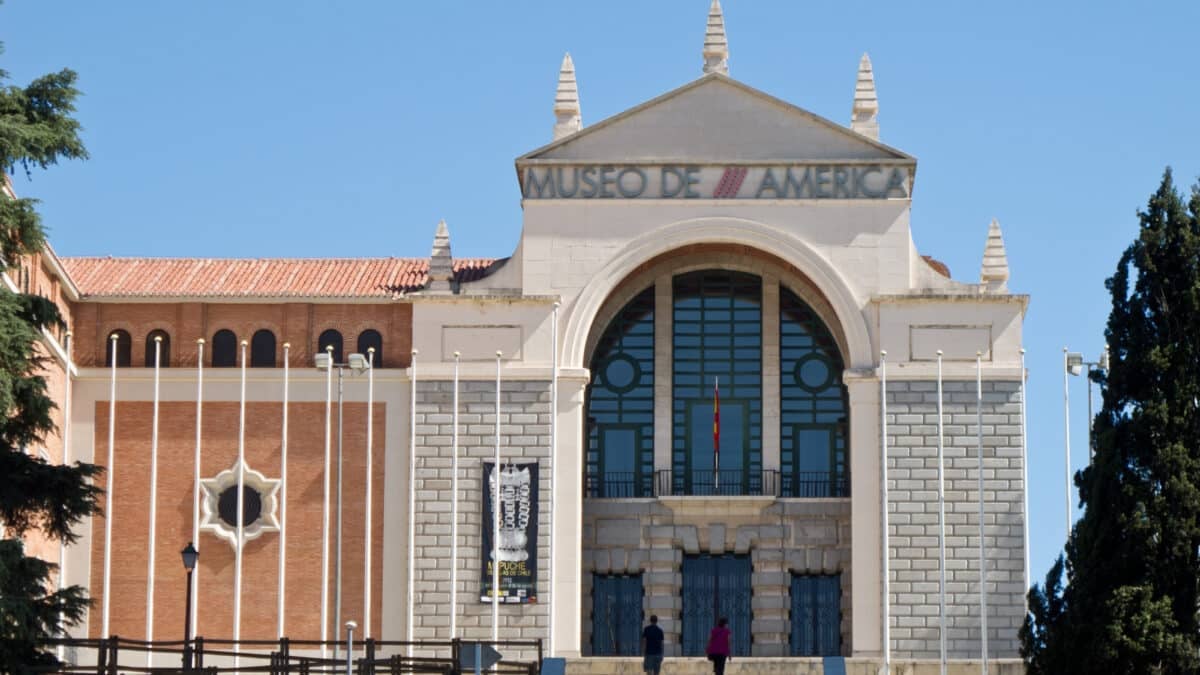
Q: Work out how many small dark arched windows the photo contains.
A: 6